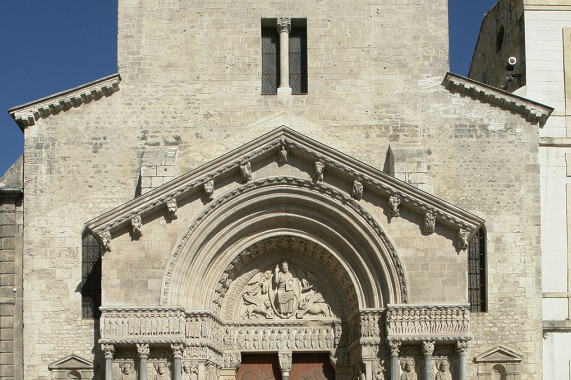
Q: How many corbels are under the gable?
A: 11